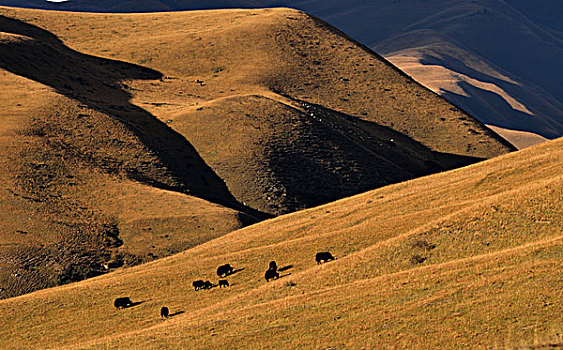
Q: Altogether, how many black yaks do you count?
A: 9